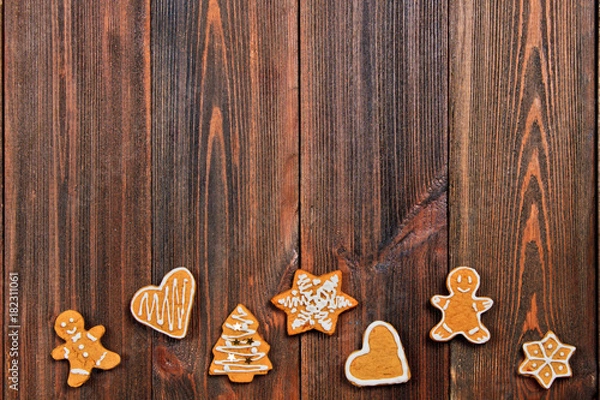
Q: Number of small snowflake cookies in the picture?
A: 1